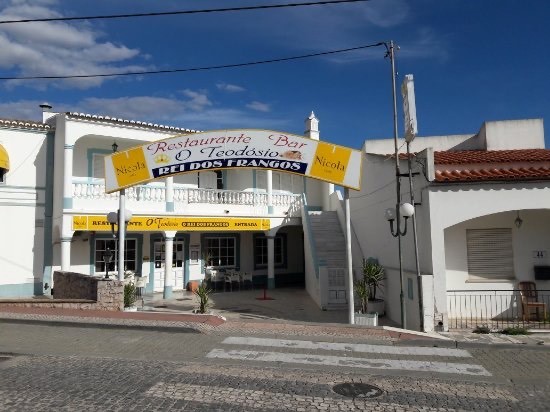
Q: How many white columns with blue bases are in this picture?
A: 5